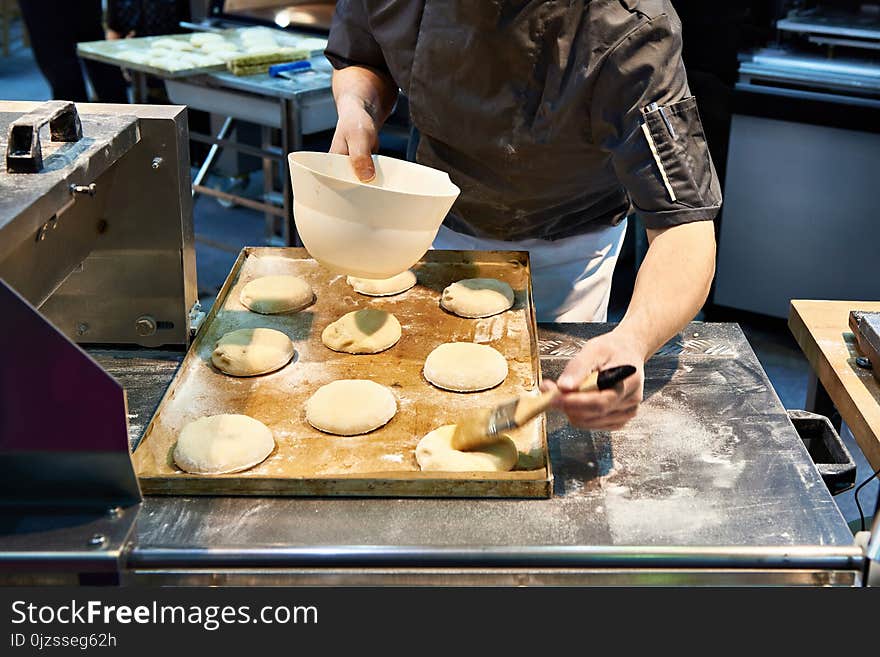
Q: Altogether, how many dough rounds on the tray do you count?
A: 9